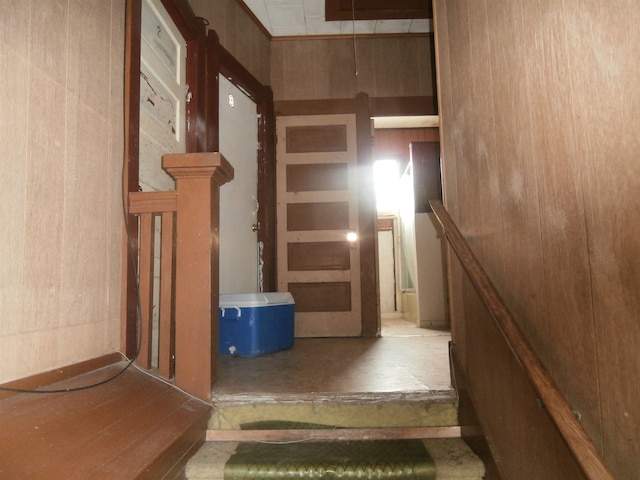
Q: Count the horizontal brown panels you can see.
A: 5